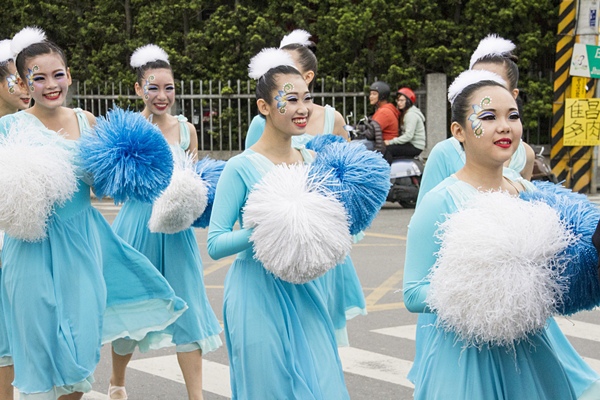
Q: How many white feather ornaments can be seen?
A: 7